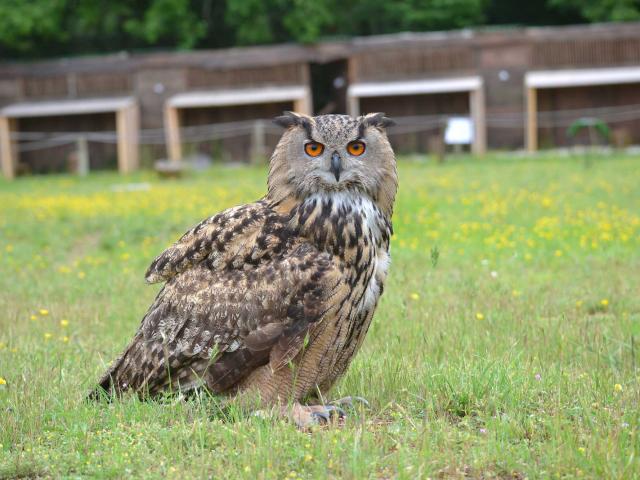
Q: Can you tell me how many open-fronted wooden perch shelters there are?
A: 4